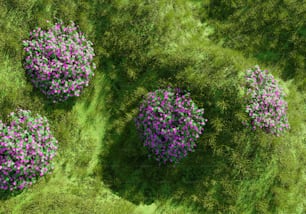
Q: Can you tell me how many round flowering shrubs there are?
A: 4